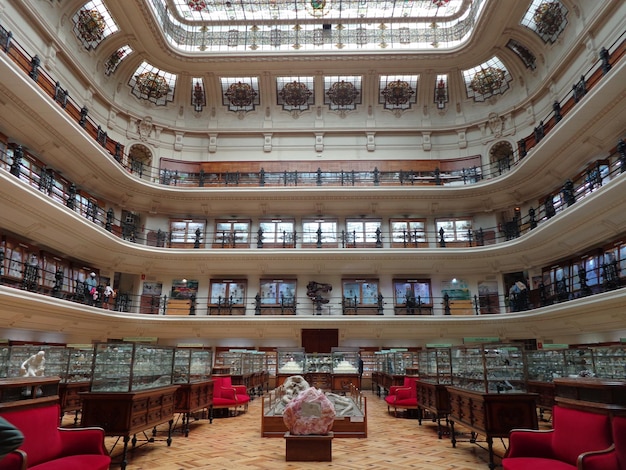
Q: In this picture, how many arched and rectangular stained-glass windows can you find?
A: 12